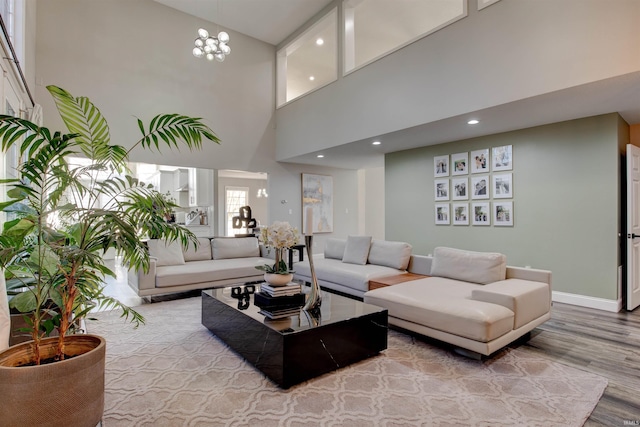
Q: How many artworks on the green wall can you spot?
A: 12